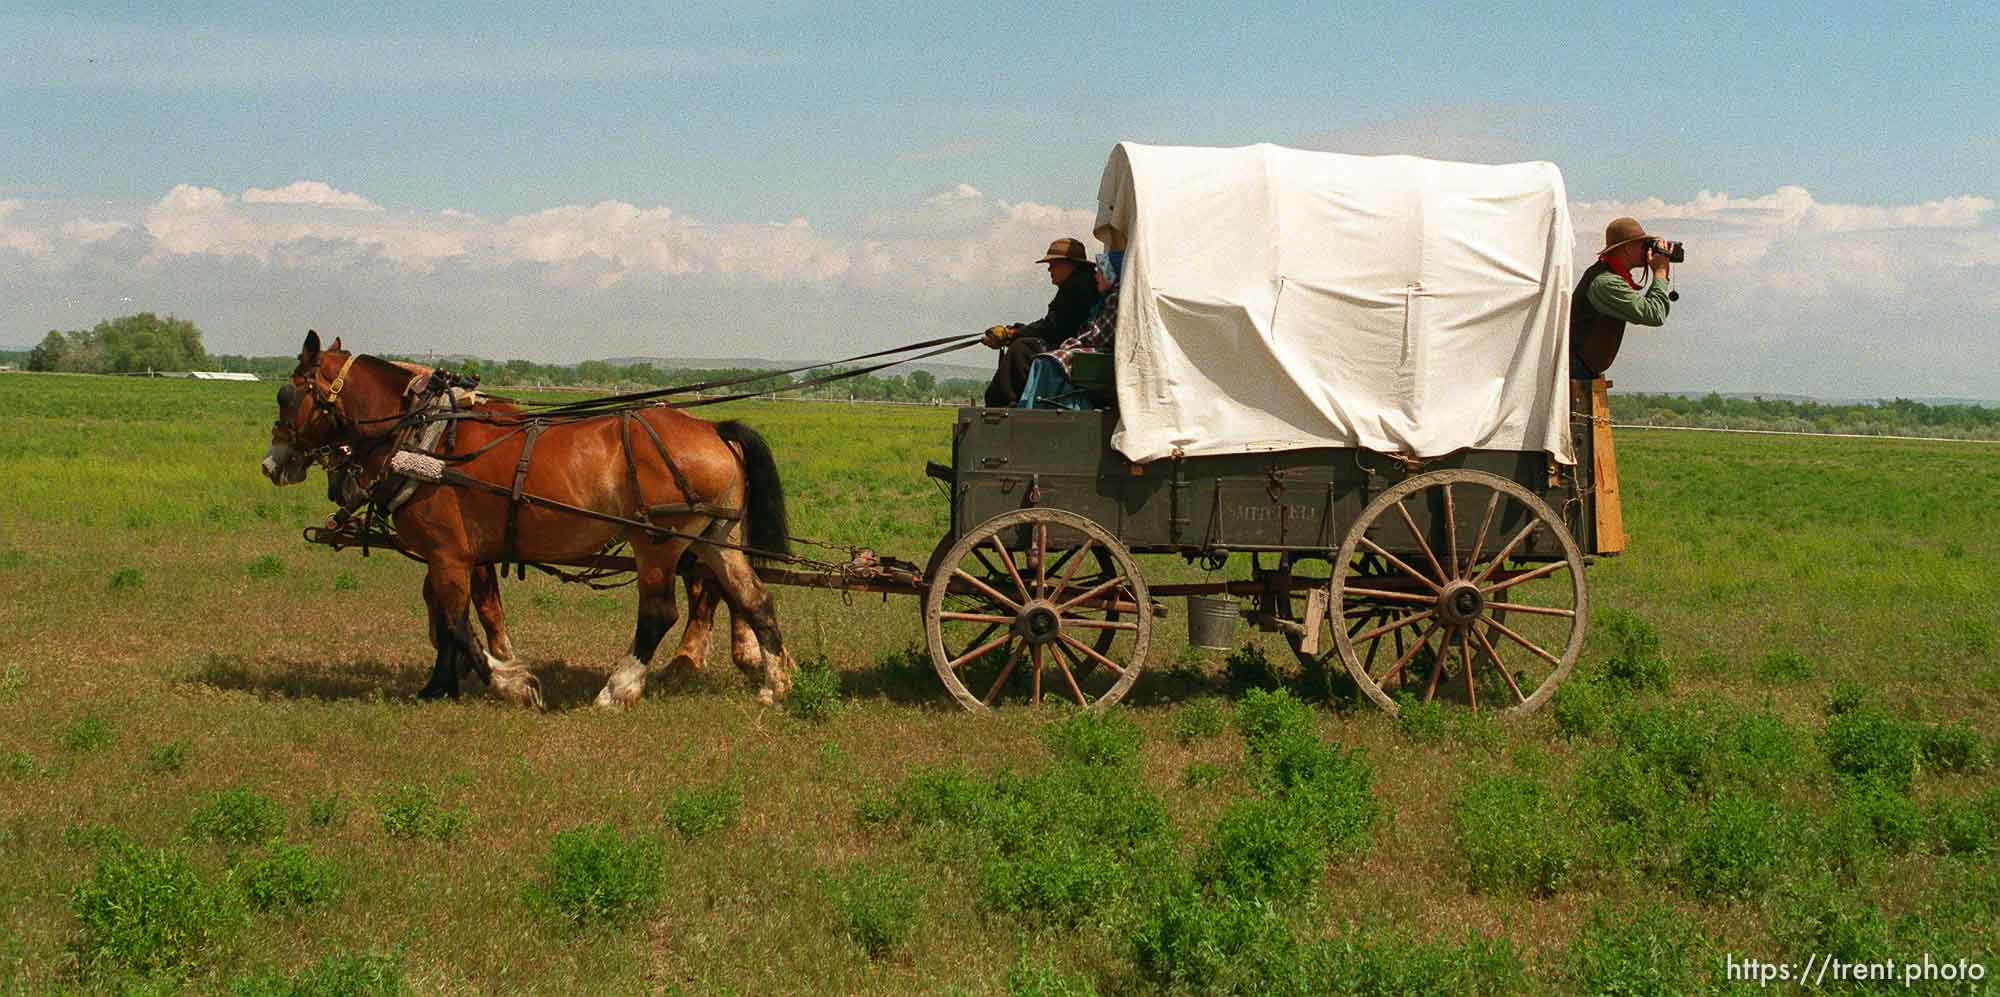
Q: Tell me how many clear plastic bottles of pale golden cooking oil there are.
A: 0